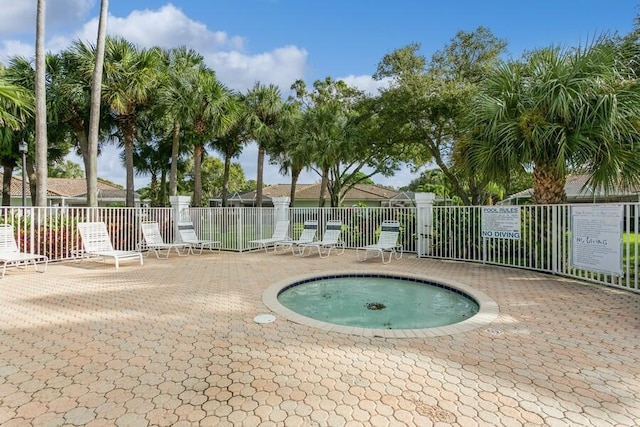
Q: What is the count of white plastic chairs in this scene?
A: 8